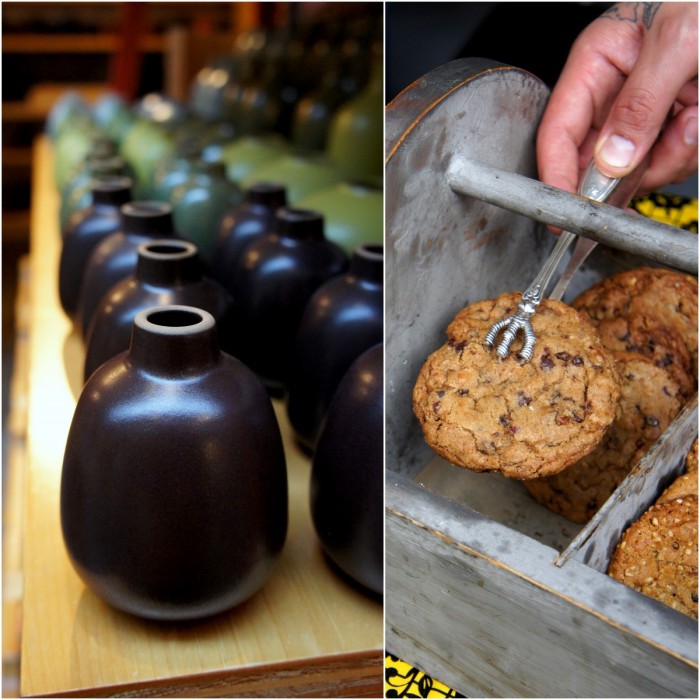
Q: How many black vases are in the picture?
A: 8